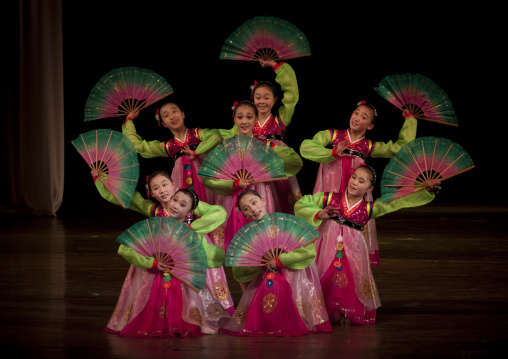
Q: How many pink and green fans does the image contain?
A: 8